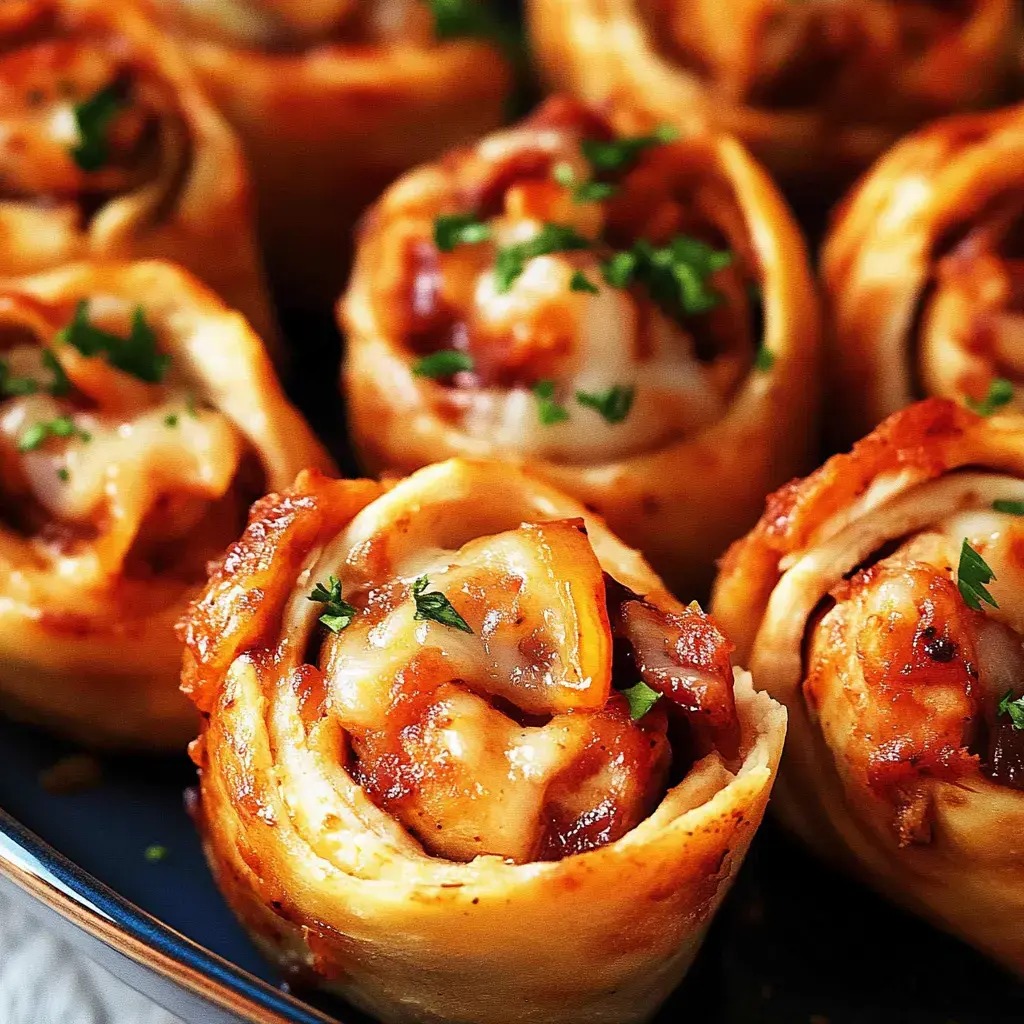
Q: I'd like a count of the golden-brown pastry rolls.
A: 8